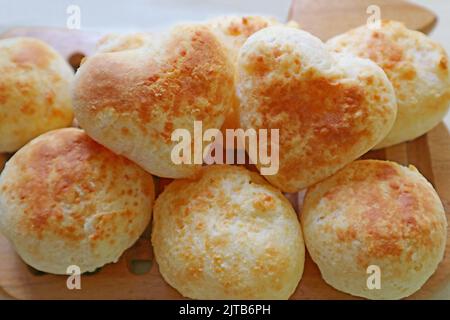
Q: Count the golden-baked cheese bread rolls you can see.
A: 9